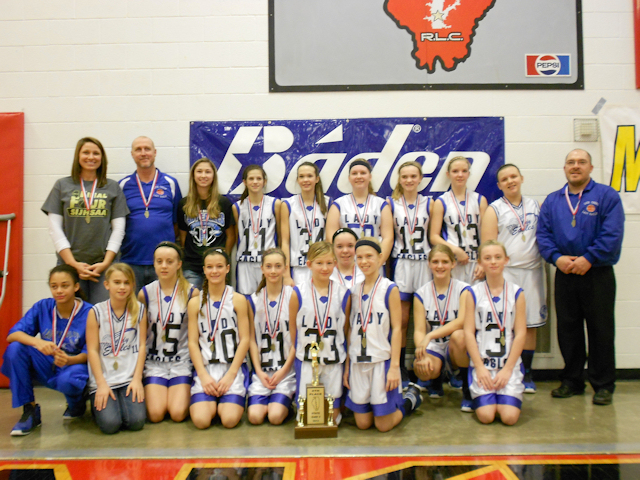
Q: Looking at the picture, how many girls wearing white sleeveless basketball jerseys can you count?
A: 15